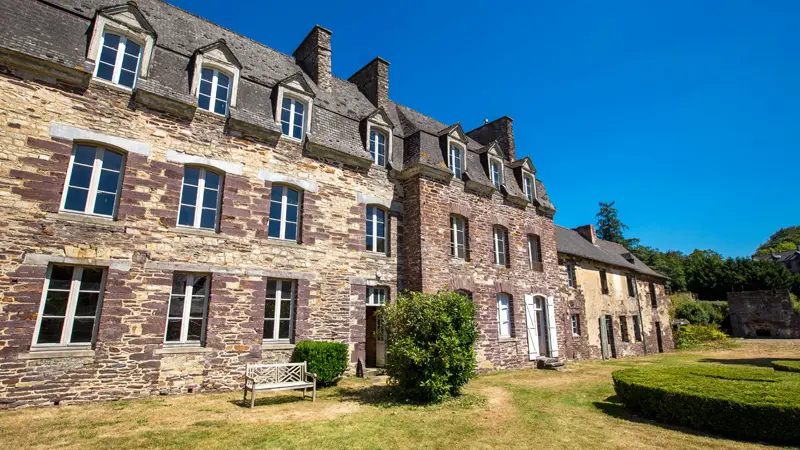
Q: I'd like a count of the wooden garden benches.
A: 1